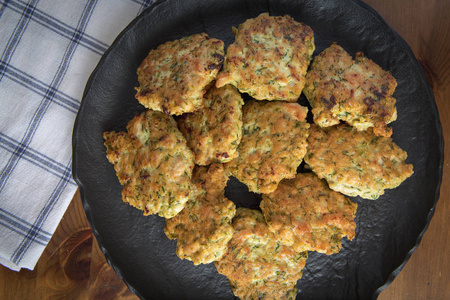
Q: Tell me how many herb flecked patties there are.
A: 10